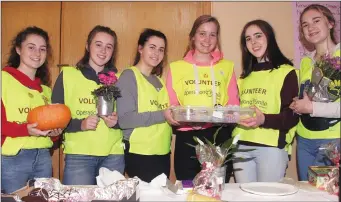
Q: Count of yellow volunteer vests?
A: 6